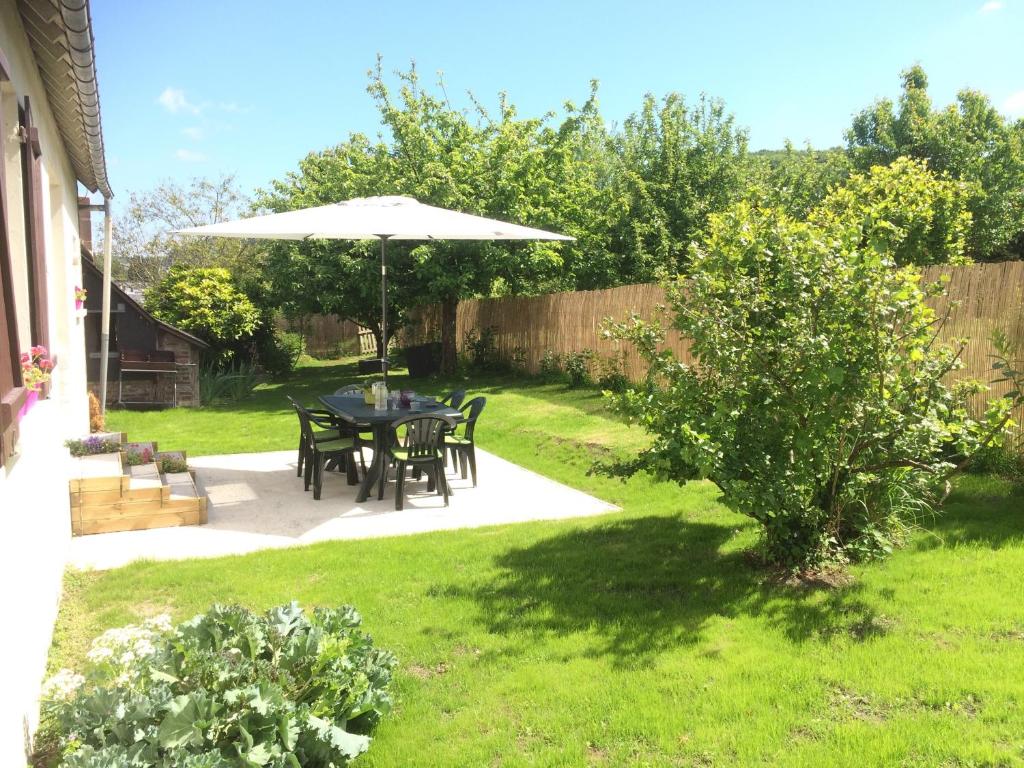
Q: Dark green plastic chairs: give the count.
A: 6